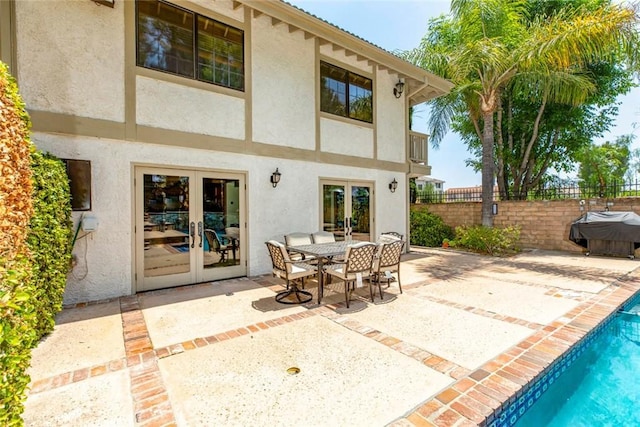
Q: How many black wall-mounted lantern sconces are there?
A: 3